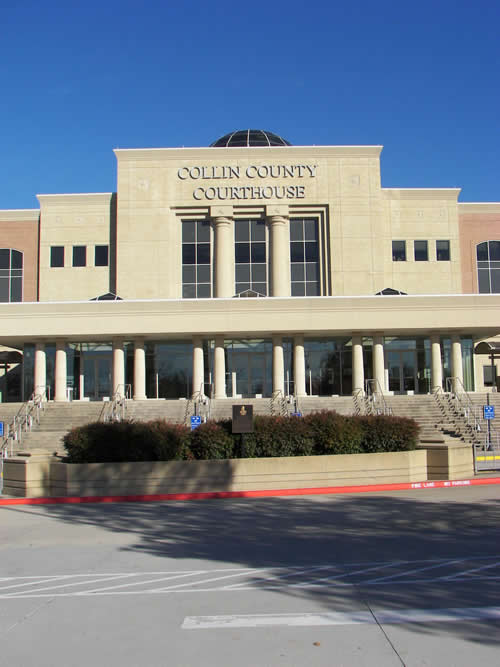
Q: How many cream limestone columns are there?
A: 14